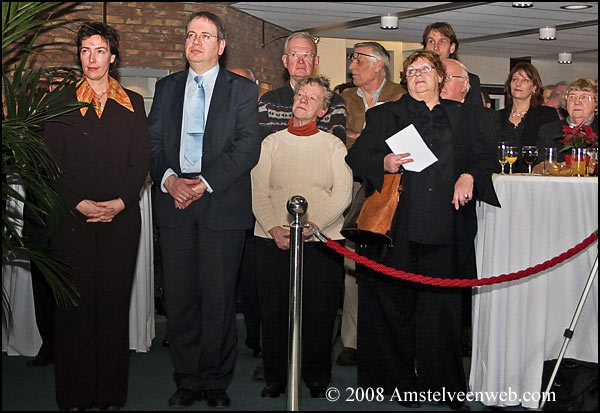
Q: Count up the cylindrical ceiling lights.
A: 4